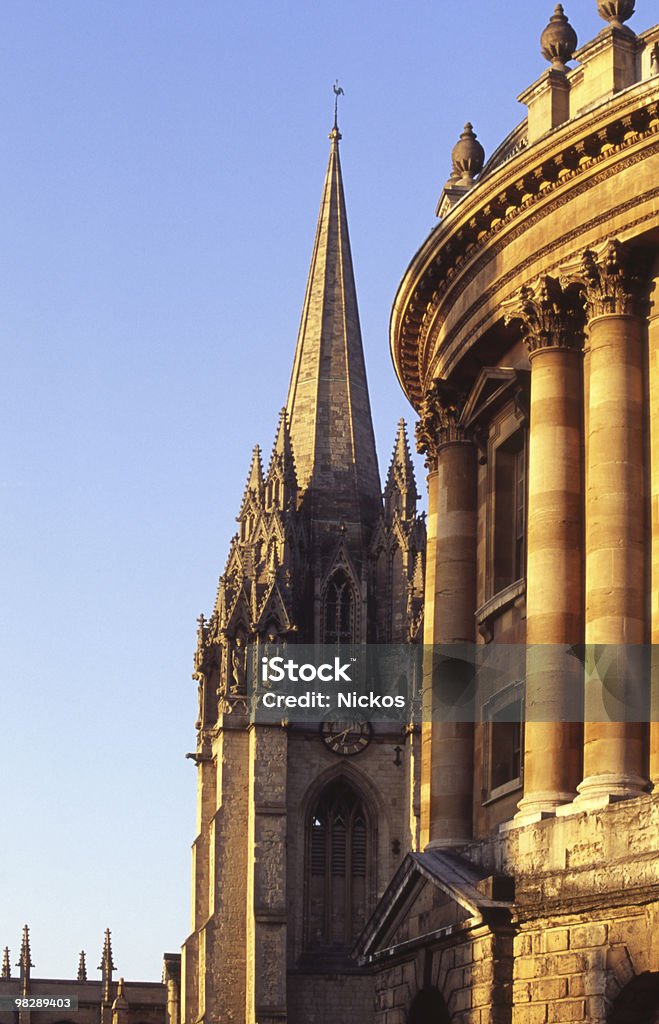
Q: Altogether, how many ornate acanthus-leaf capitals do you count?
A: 4